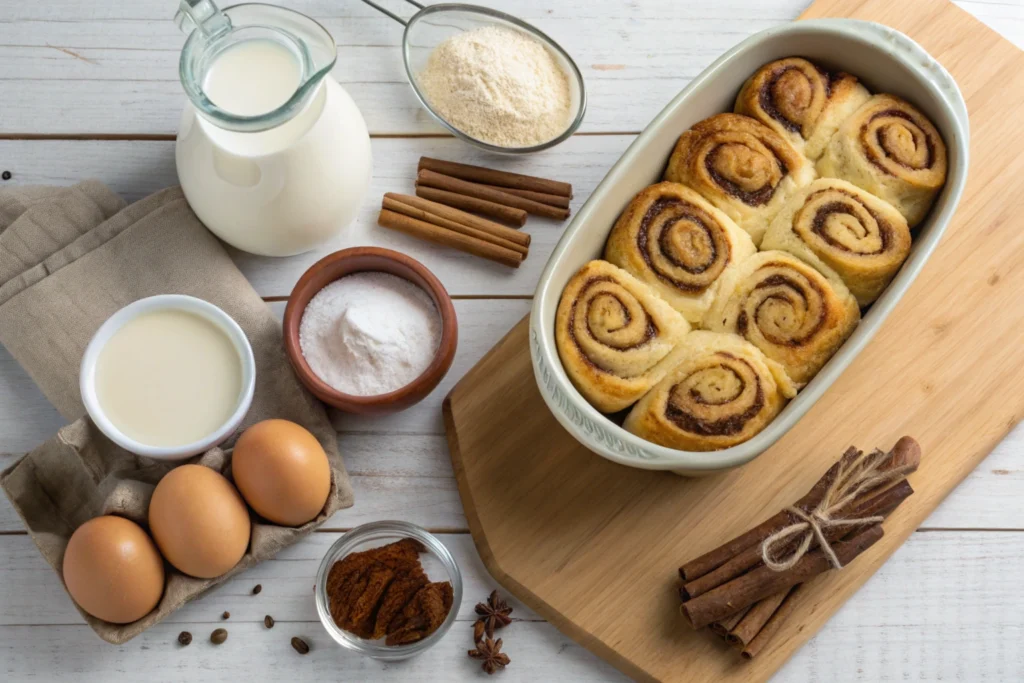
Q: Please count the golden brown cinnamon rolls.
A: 8